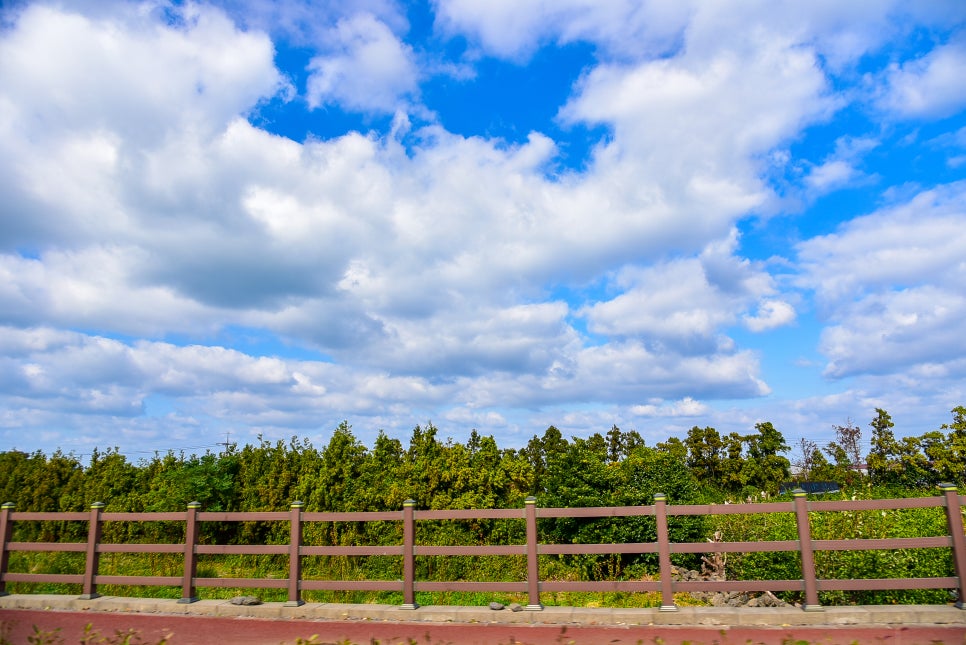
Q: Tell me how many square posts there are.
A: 9